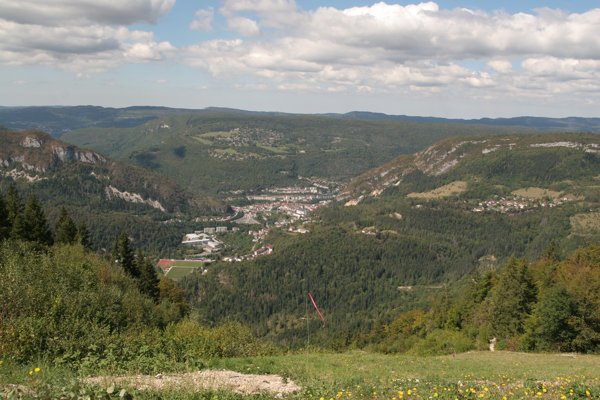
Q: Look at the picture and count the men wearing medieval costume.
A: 0